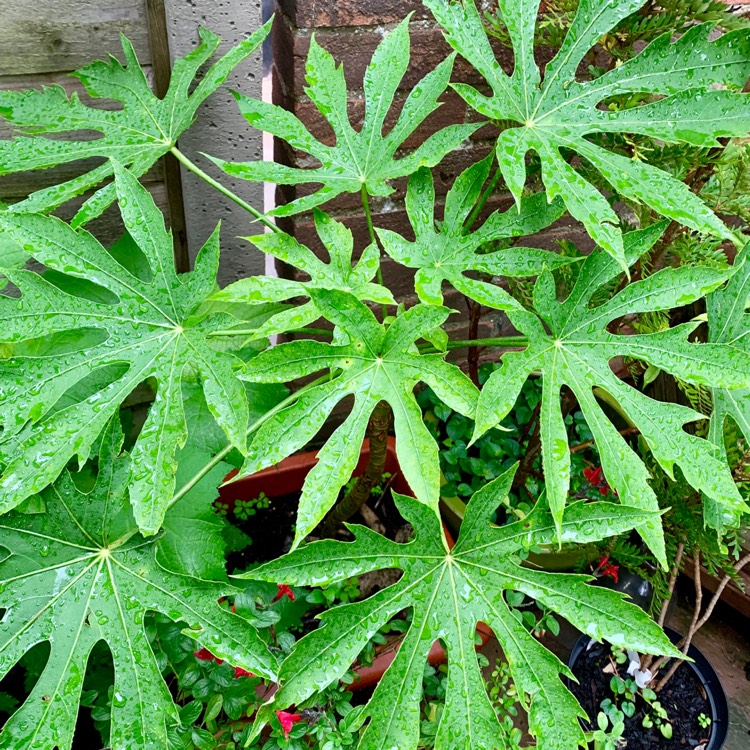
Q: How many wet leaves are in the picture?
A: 11